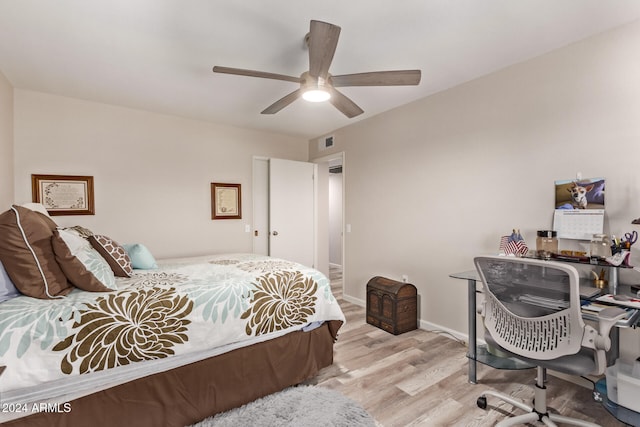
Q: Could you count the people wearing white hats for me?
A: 0